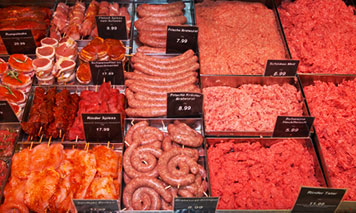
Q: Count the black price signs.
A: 12